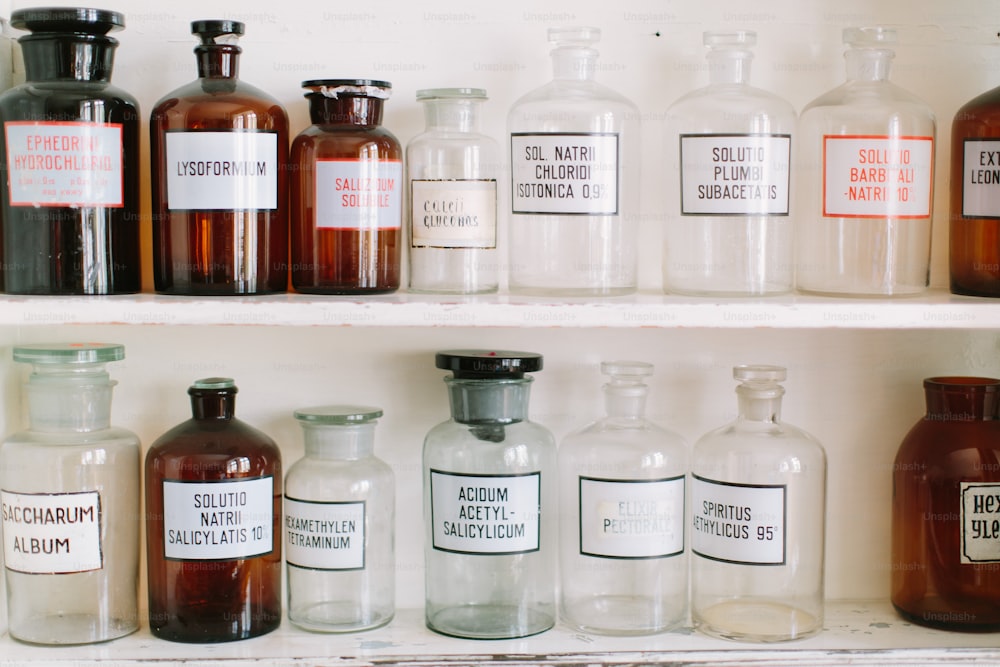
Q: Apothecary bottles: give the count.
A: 15